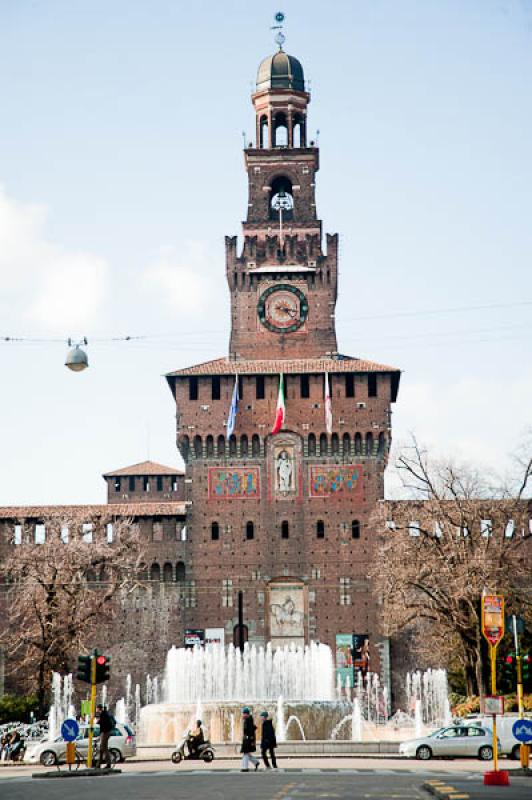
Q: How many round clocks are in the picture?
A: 1